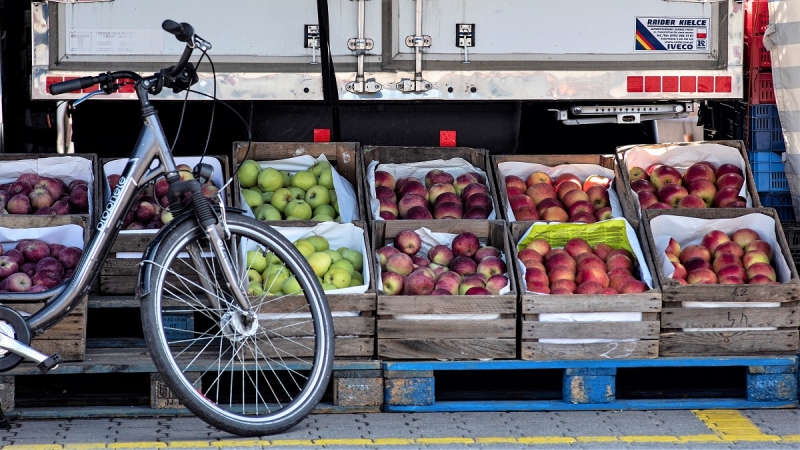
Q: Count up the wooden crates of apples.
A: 11